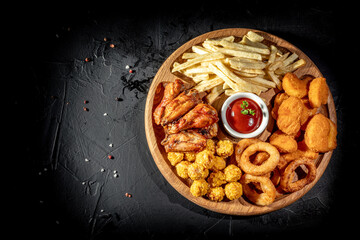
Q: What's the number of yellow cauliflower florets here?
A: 13